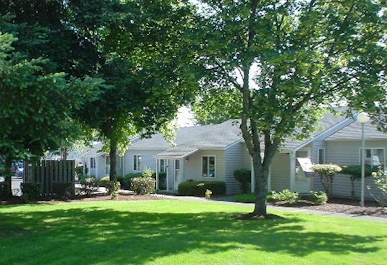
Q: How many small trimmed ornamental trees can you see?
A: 2